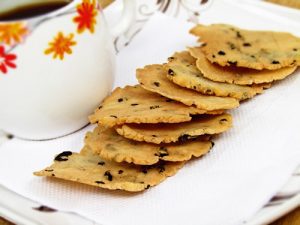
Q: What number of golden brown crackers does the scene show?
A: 8